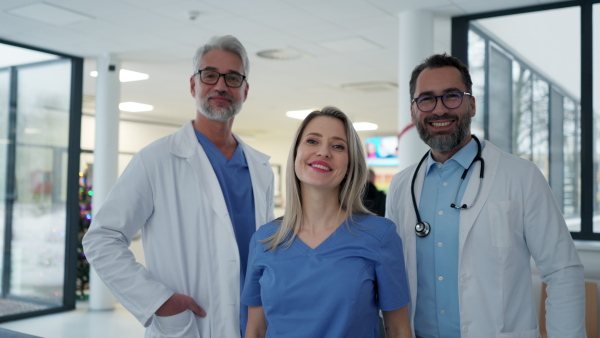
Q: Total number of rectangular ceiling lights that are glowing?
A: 4